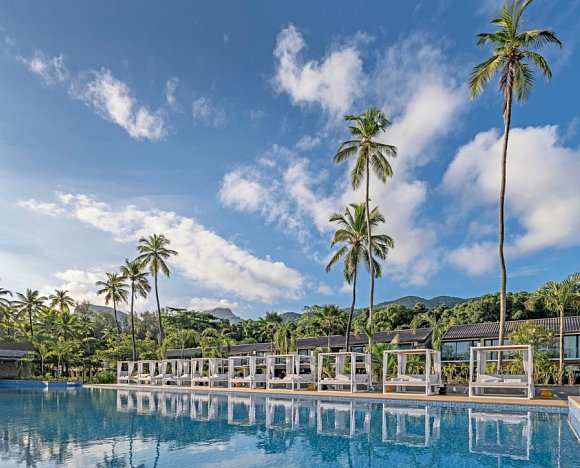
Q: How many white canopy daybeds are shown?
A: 9